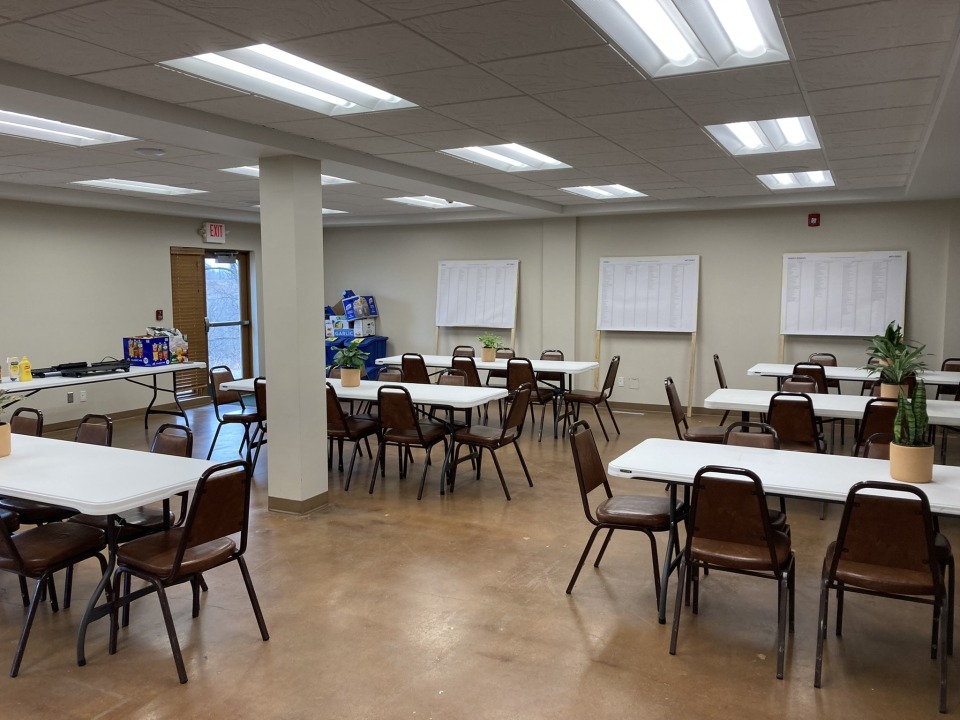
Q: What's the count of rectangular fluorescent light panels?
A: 11